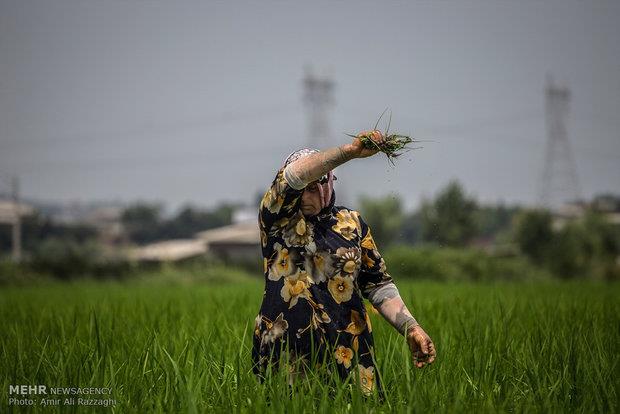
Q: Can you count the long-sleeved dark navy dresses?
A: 1